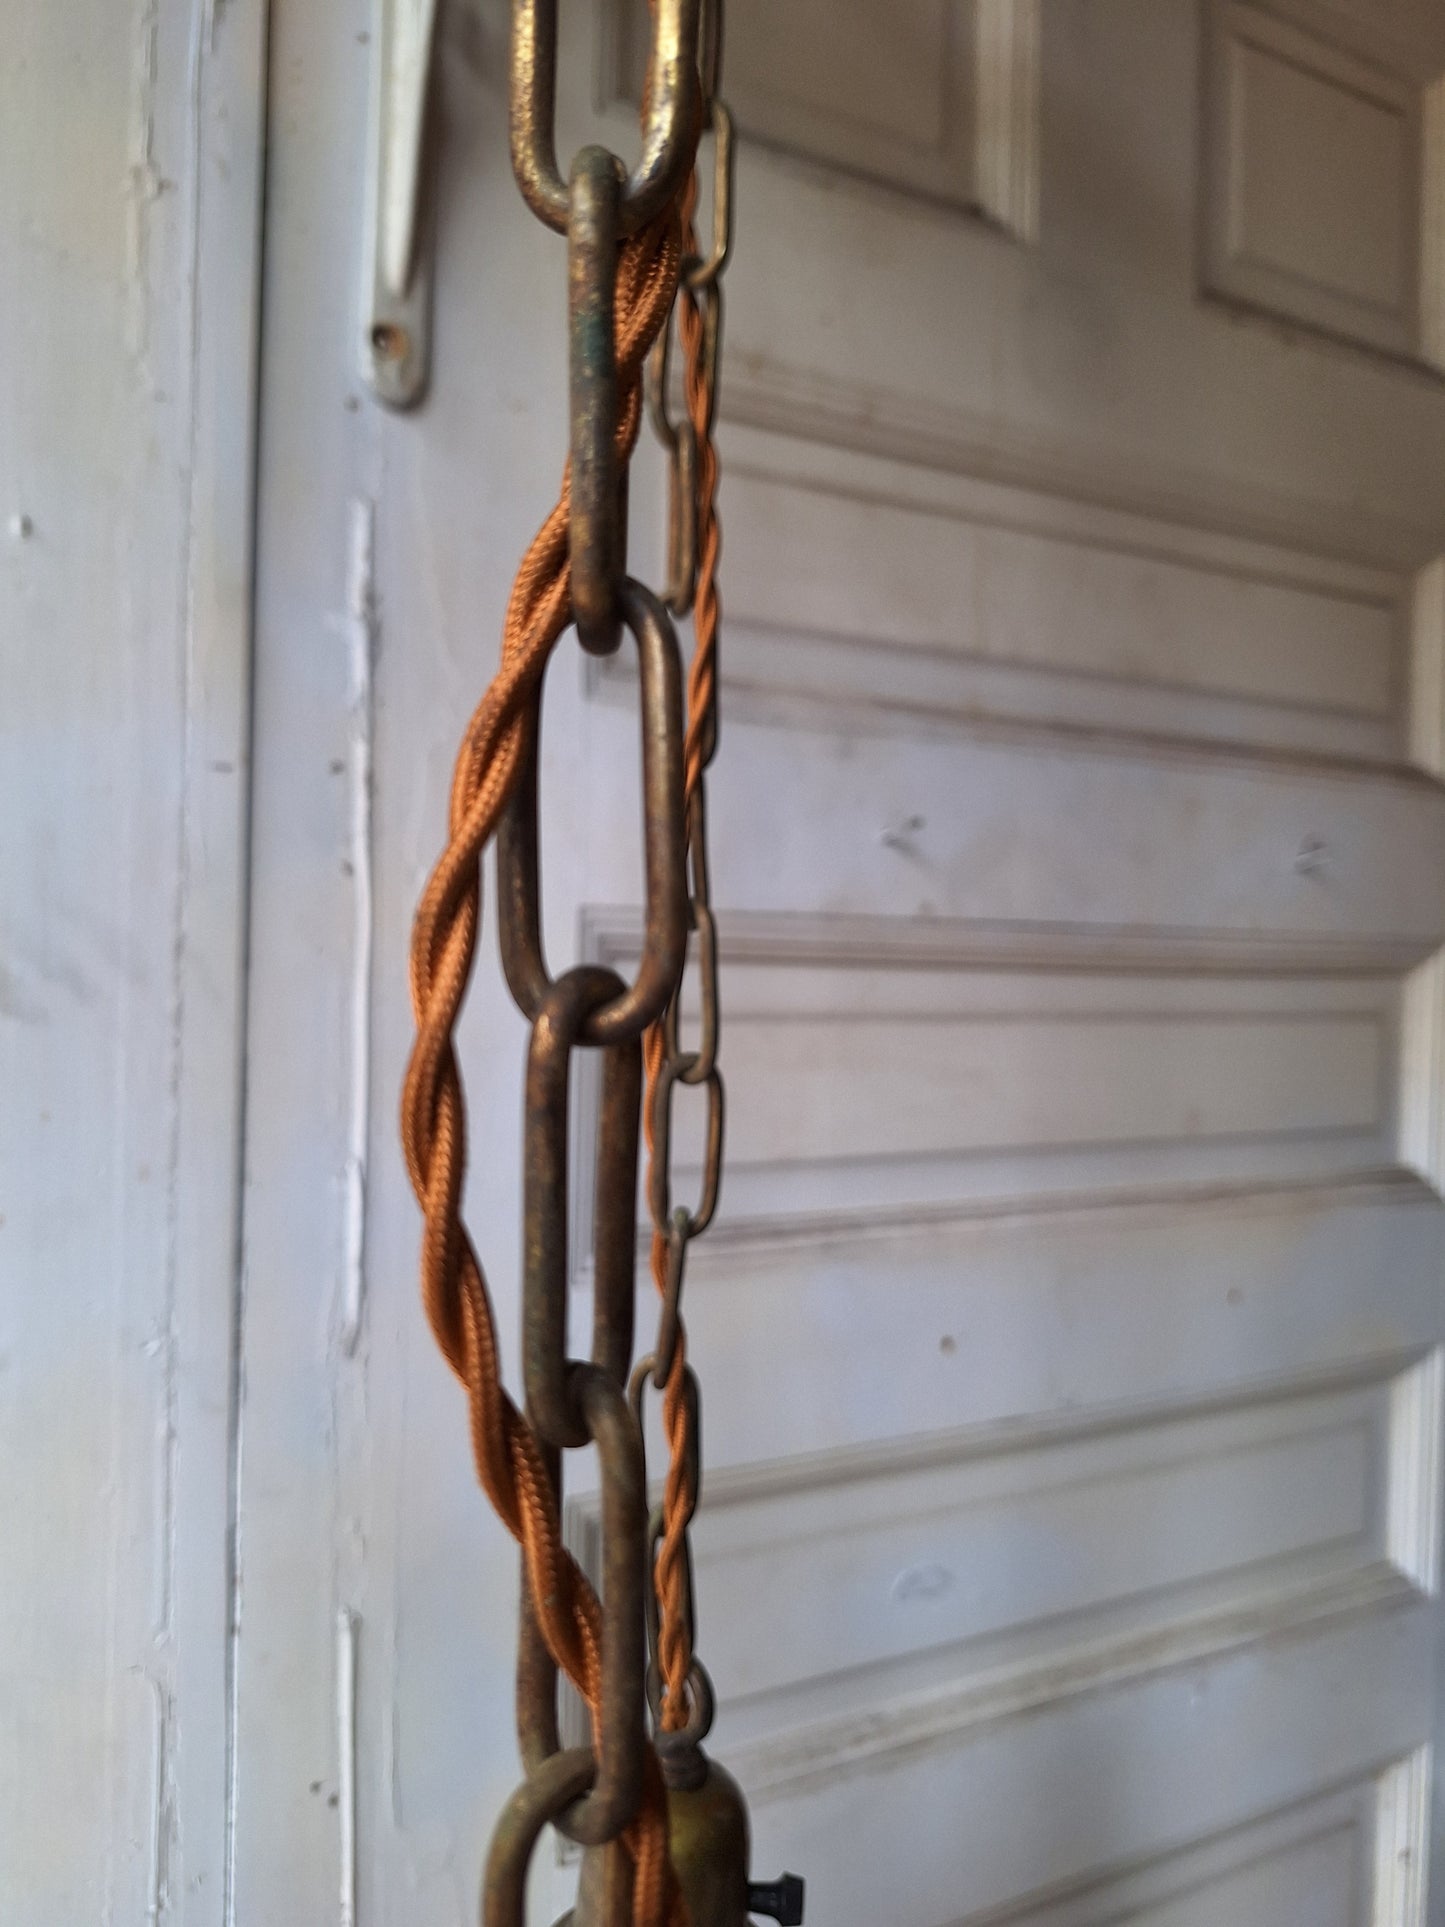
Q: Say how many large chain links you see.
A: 6